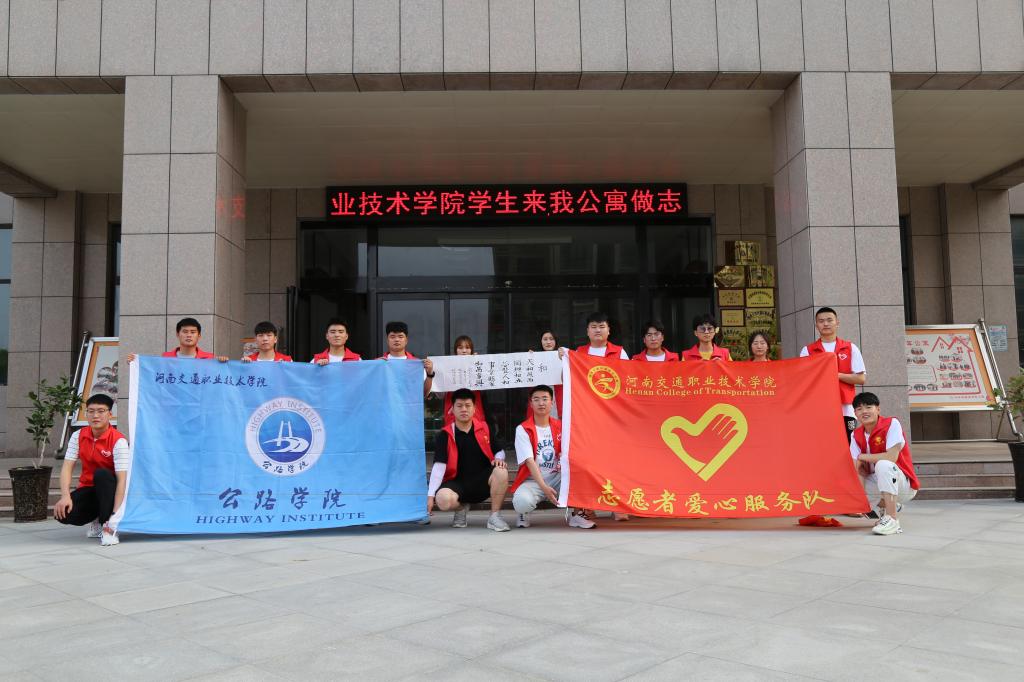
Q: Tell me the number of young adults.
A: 15